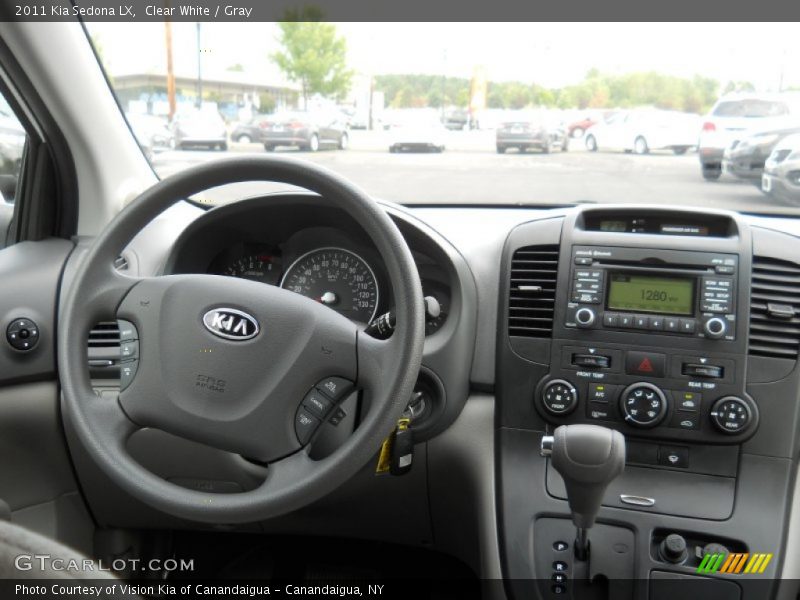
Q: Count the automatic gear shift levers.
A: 1